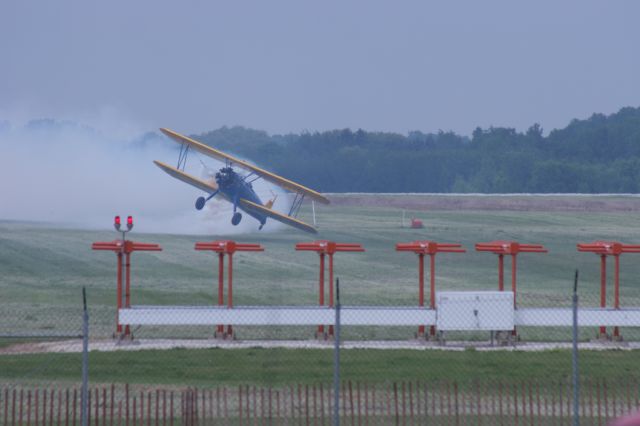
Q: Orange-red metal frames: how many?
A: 6